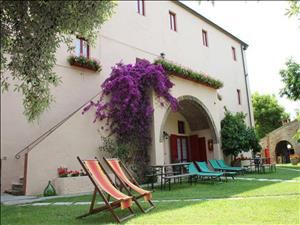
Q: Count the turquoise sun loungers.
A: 4